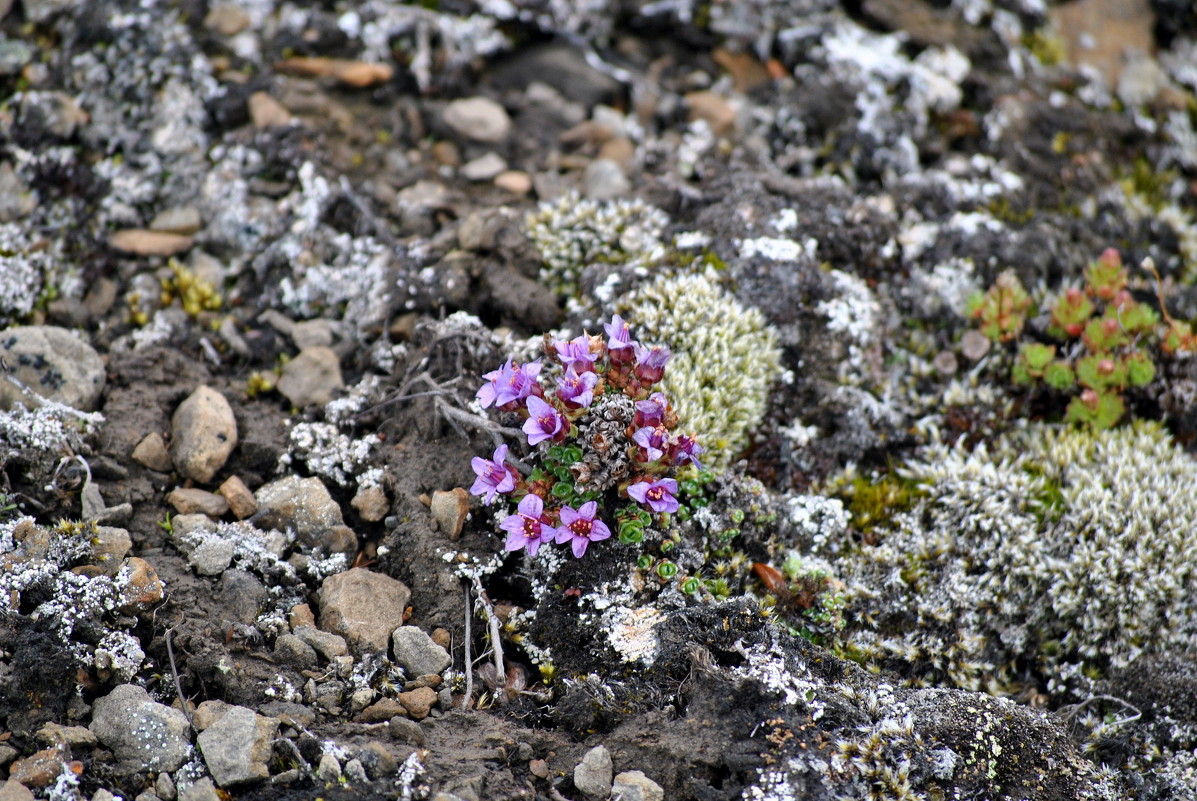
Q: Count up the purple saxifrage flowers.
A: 14